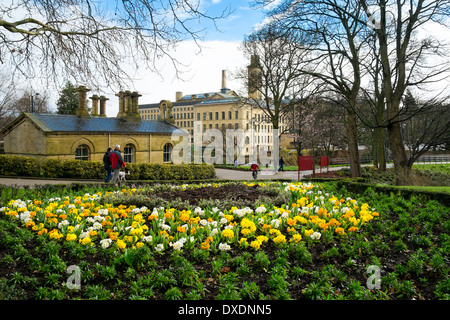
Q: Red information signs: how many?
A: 2